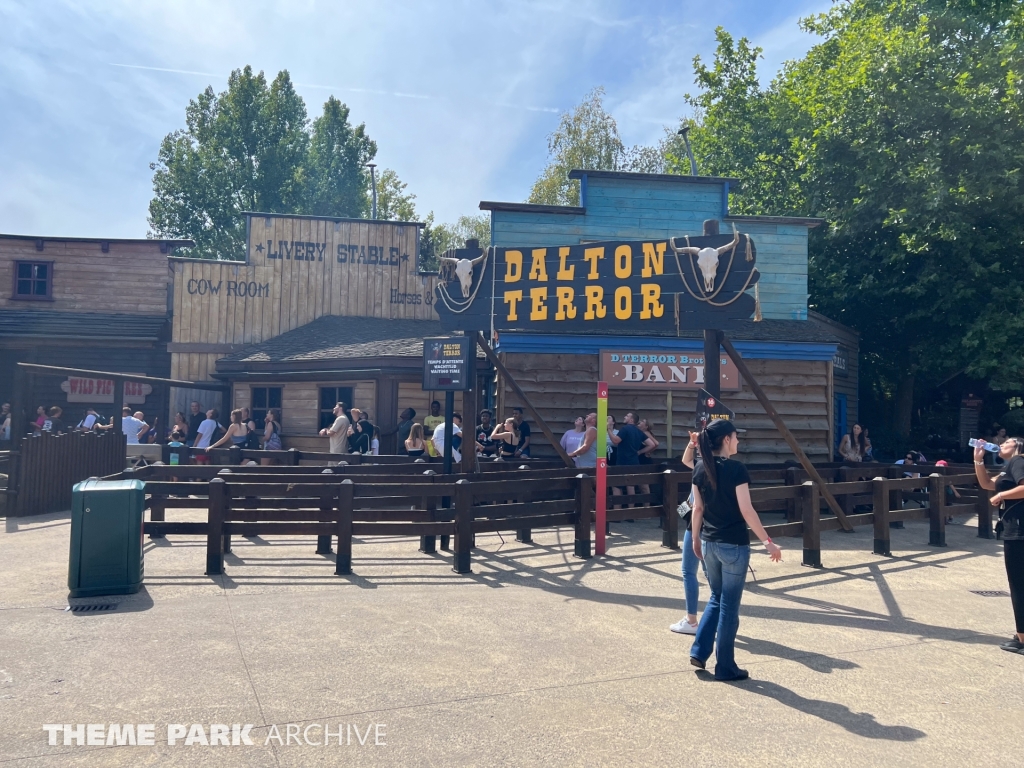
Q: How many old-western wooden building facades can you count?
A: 3